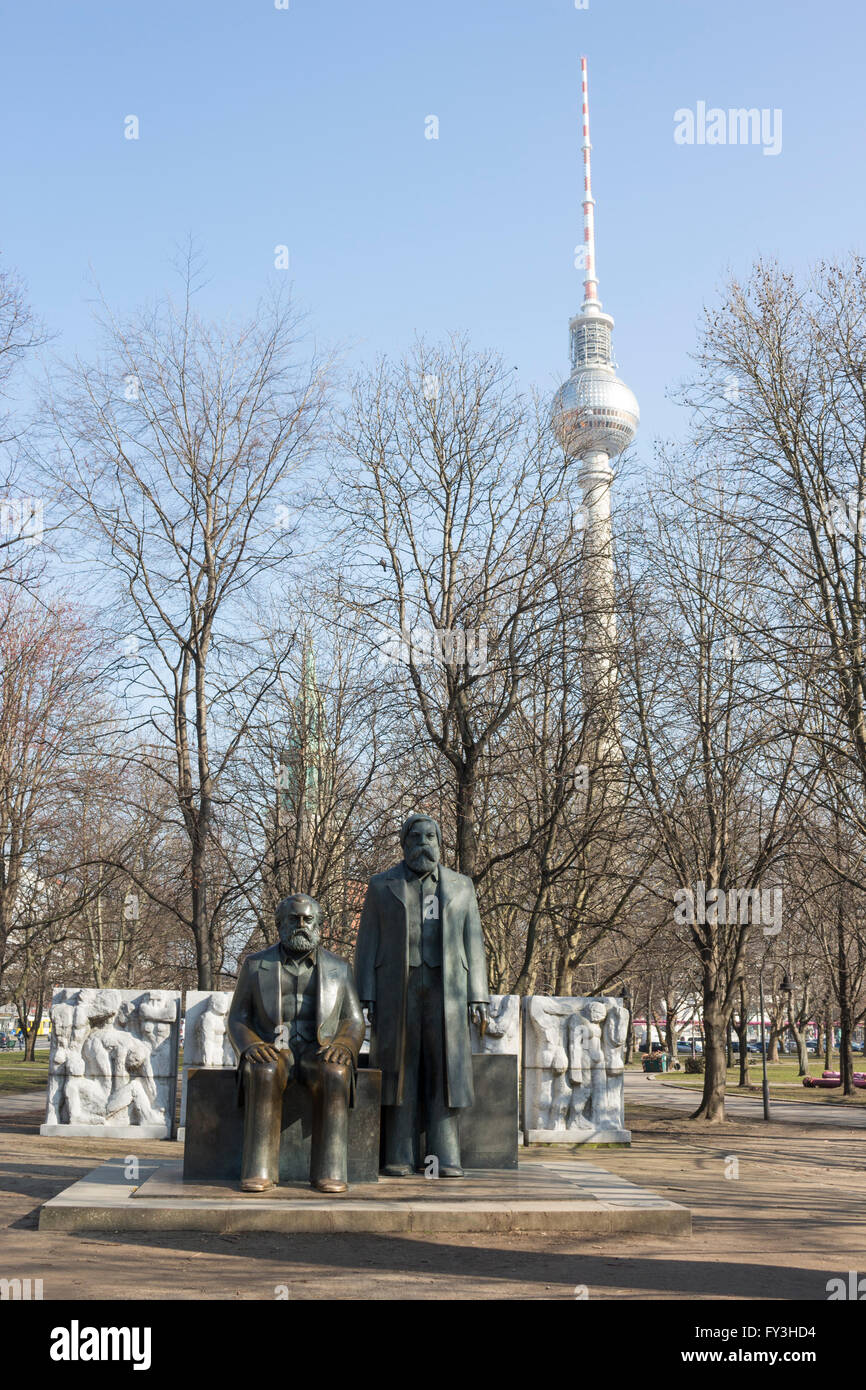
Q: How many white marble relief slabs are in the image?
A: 4